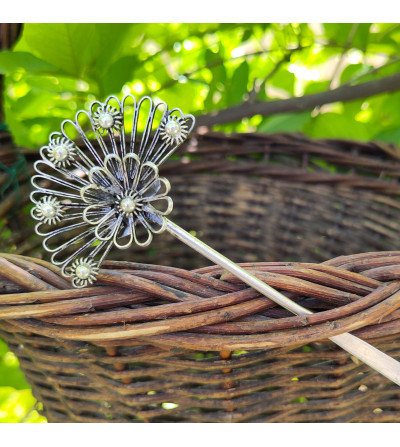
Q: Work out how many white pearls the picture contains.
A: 6